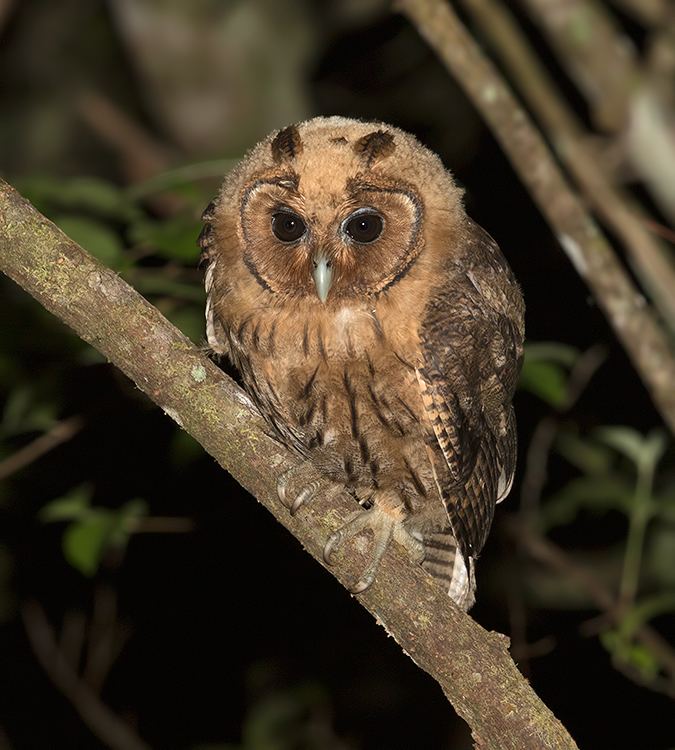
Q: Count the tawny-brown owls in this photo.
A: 1